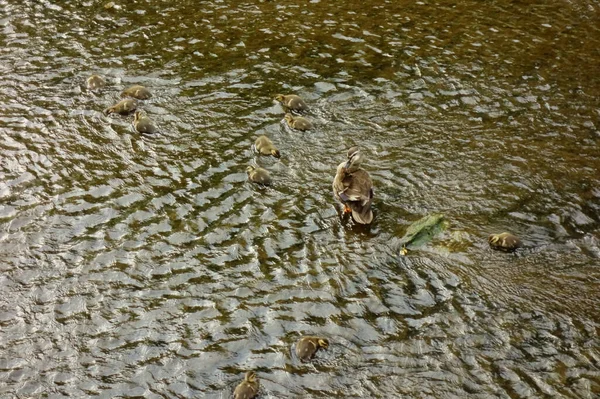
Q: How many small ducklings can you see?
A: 11